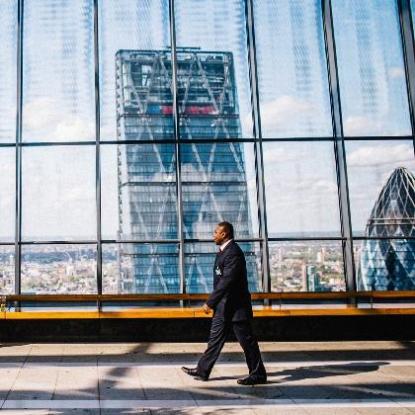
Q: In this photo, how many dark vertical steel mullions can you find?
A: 6